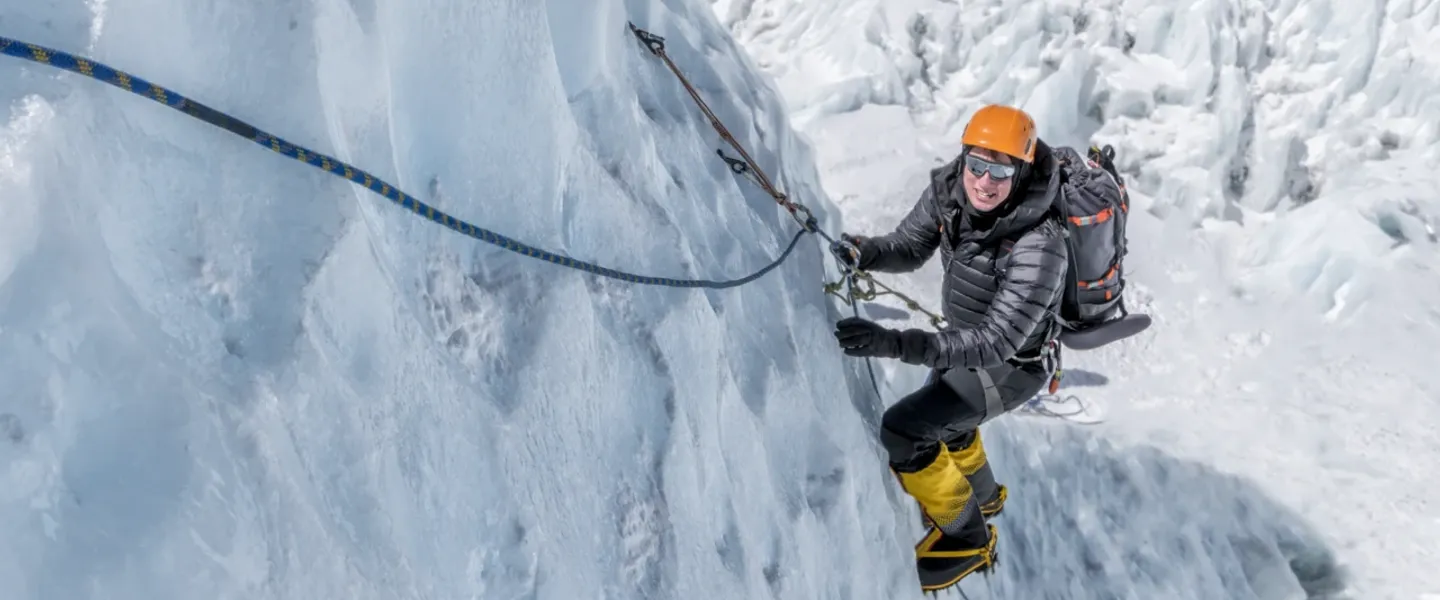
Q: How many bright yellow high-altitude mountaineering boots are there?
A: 2